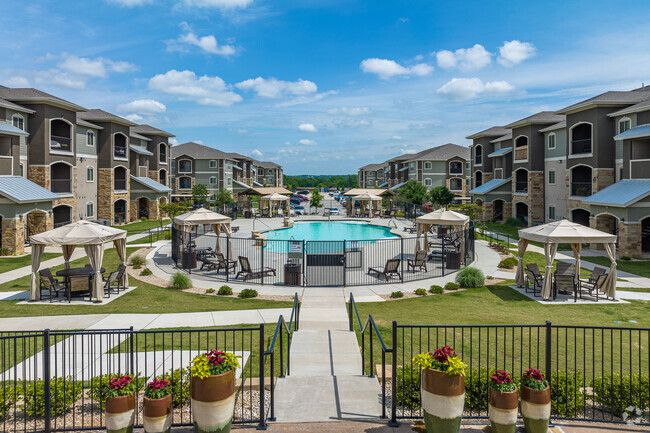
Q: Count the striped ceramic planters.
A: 6